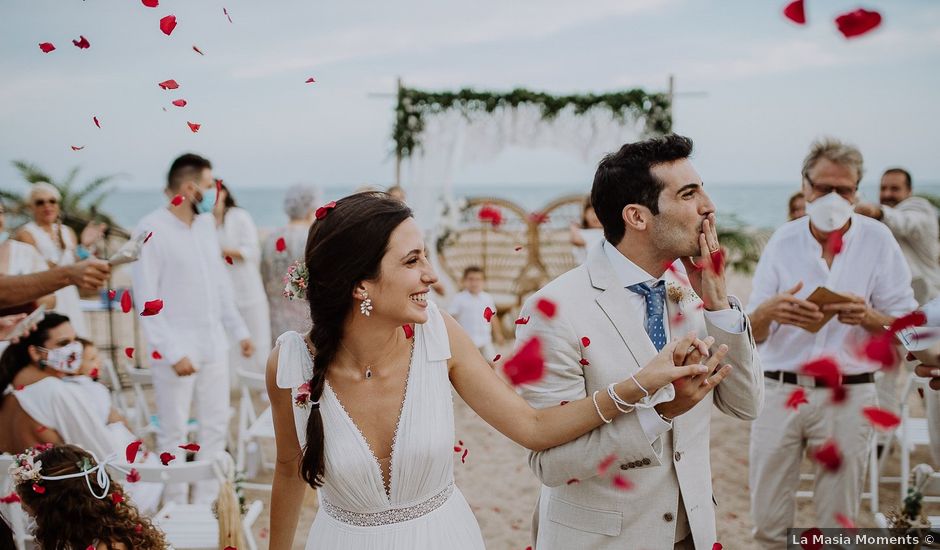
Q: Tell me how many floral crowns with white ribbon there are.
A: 1